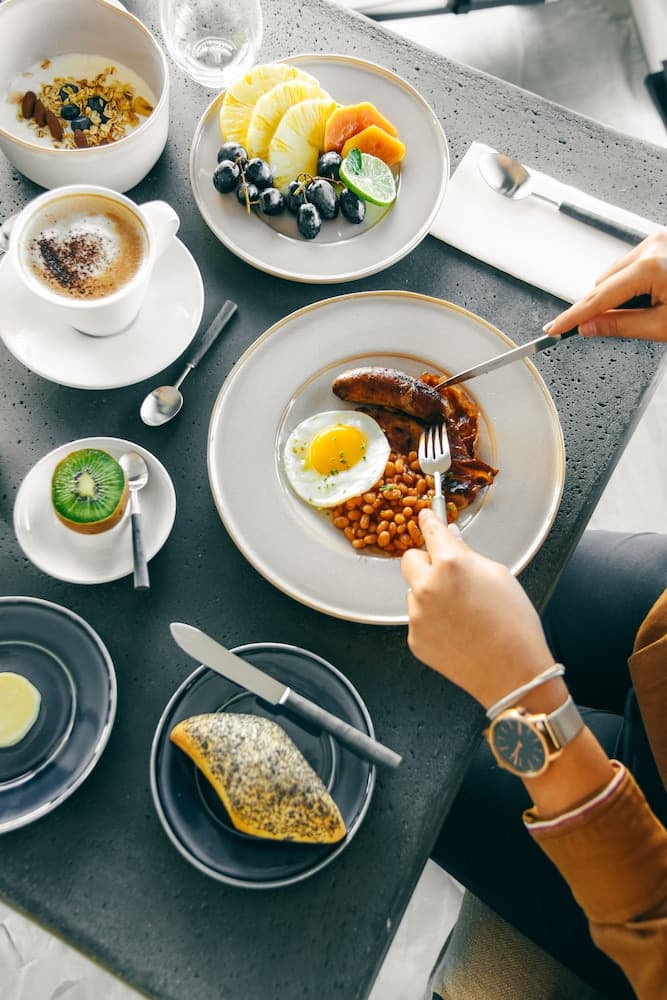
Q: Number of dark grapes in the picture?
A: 10